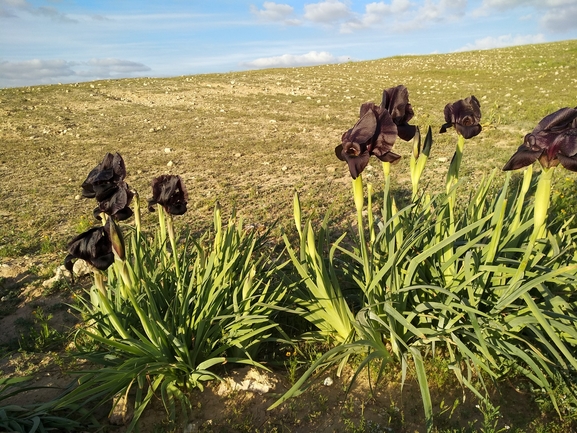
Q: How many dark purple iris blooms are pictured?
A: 8